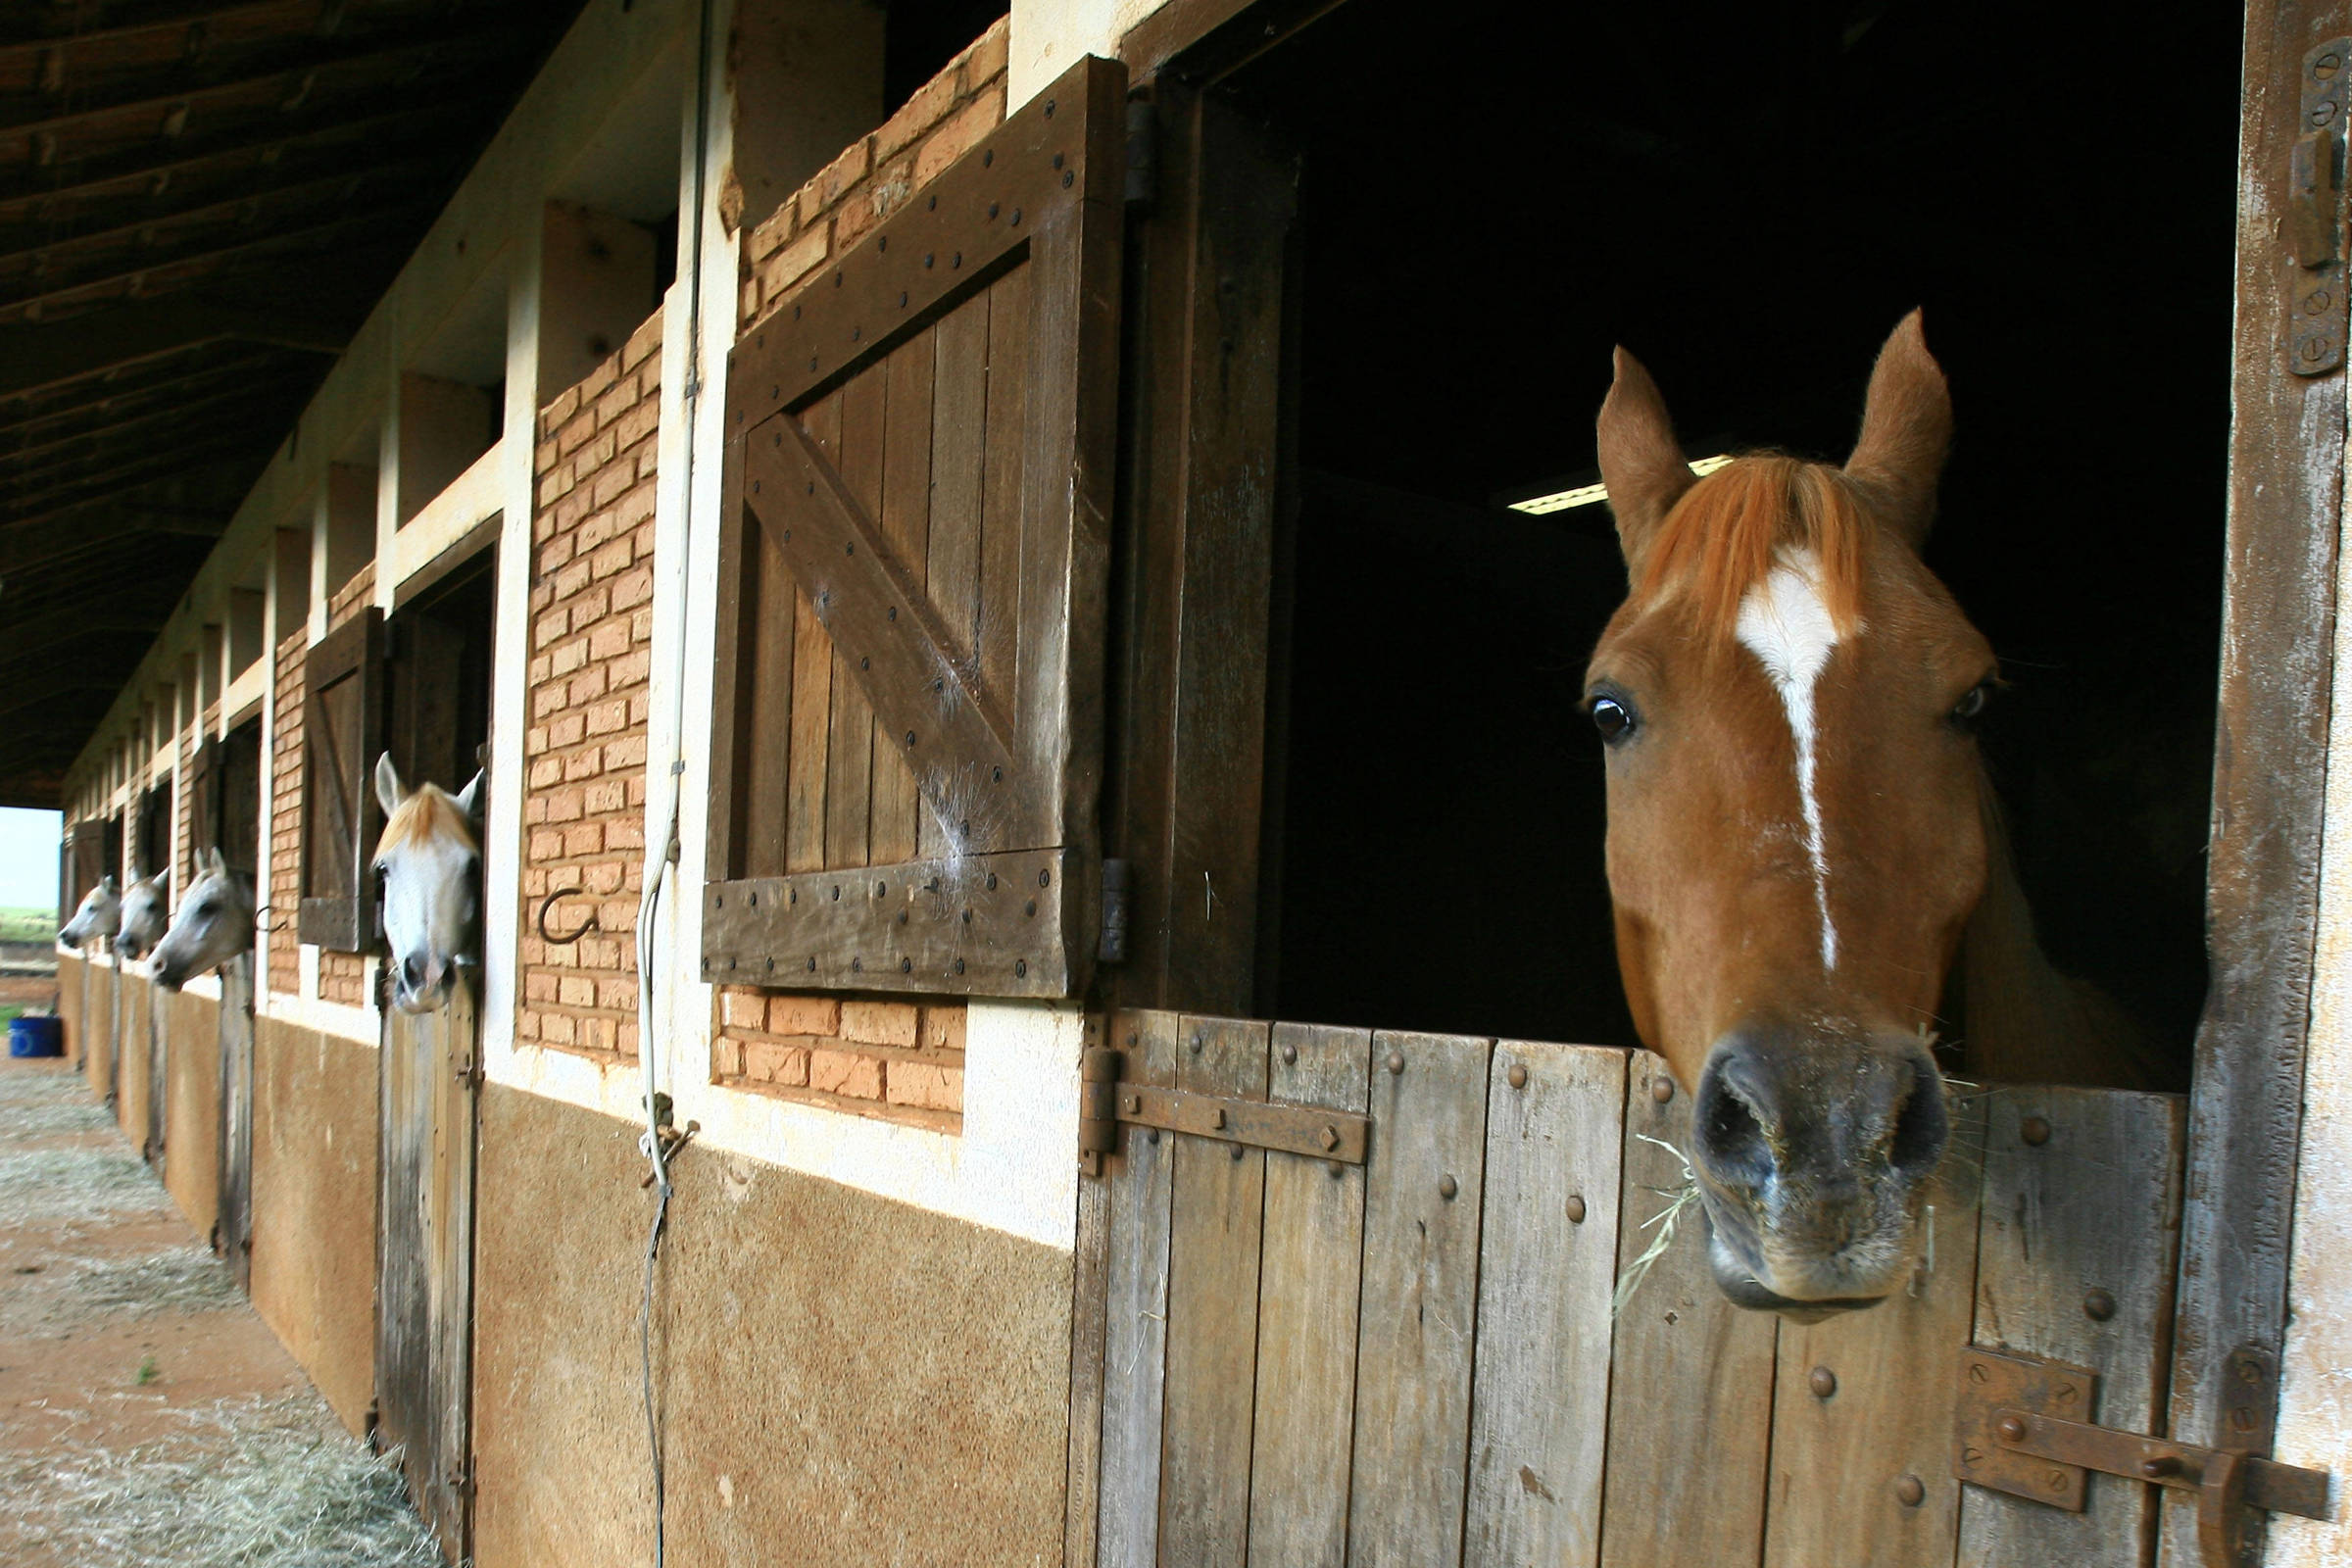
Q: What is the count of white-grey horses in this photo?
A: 4